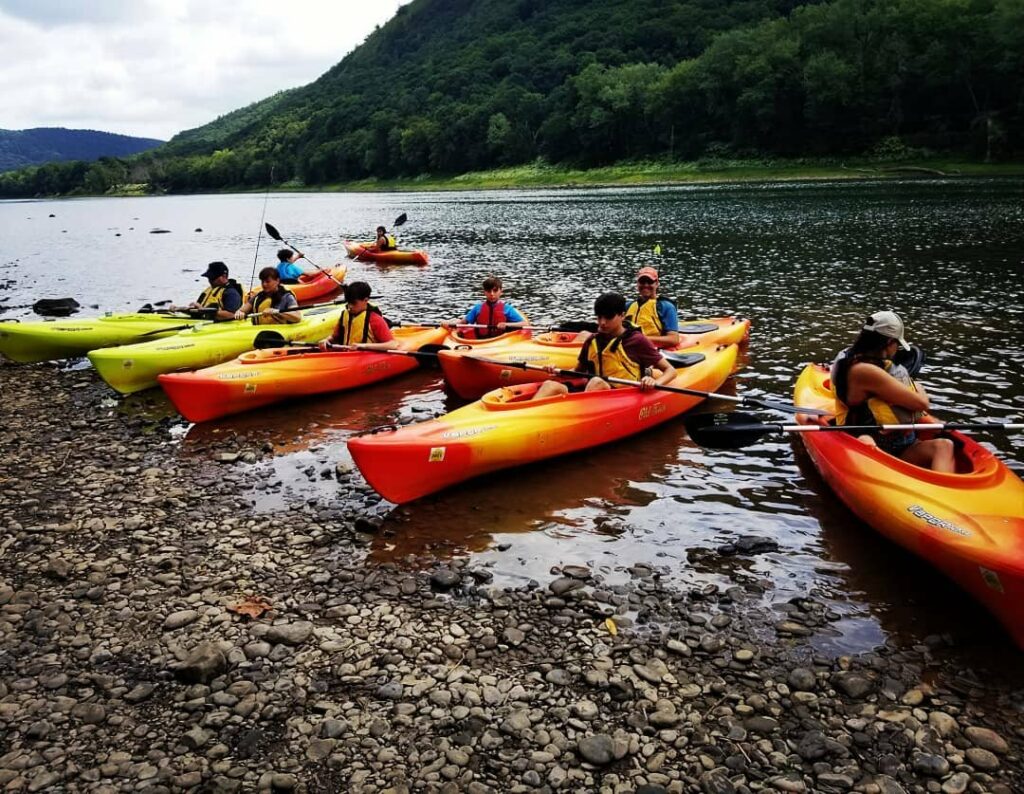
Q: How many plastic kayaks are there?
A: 9